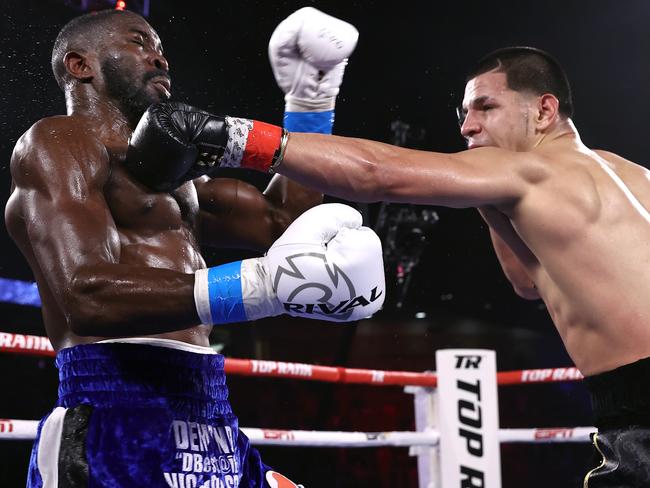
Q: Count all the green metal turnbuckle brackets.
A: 0